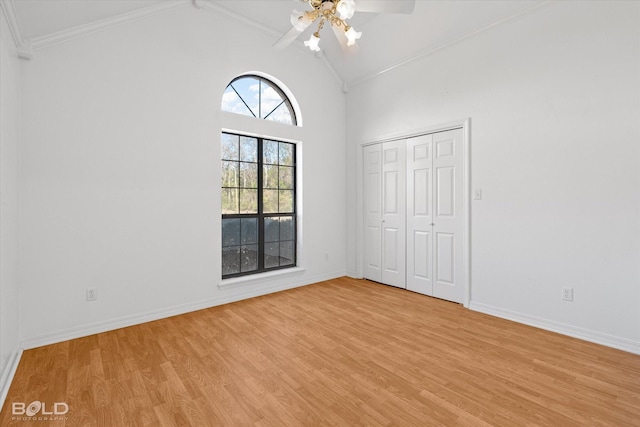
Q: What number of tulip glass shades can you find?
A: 4